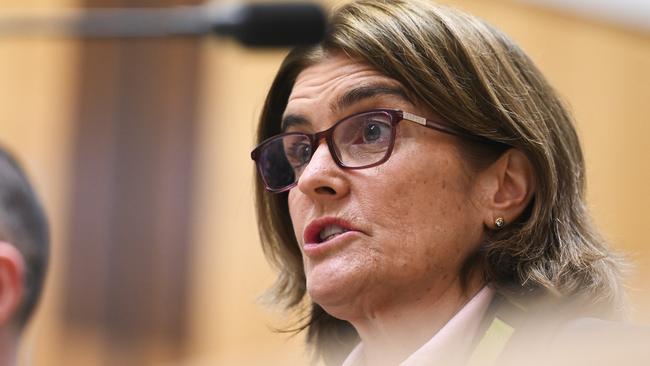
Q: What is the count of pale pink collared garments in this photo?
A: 1